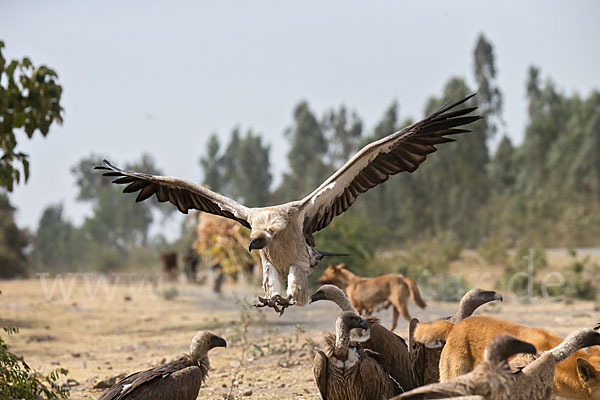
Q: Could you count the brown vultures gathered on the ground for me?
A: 6